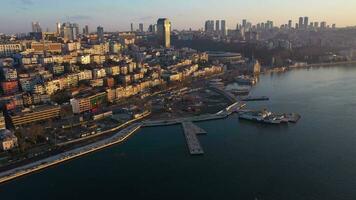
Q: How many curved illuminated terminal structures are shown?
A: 0